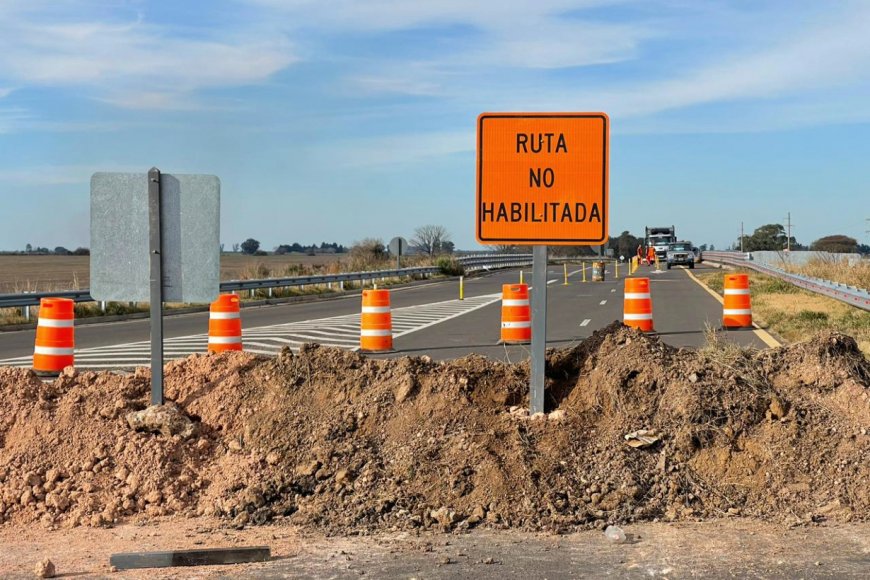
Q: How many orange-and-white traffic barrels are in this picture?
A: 6